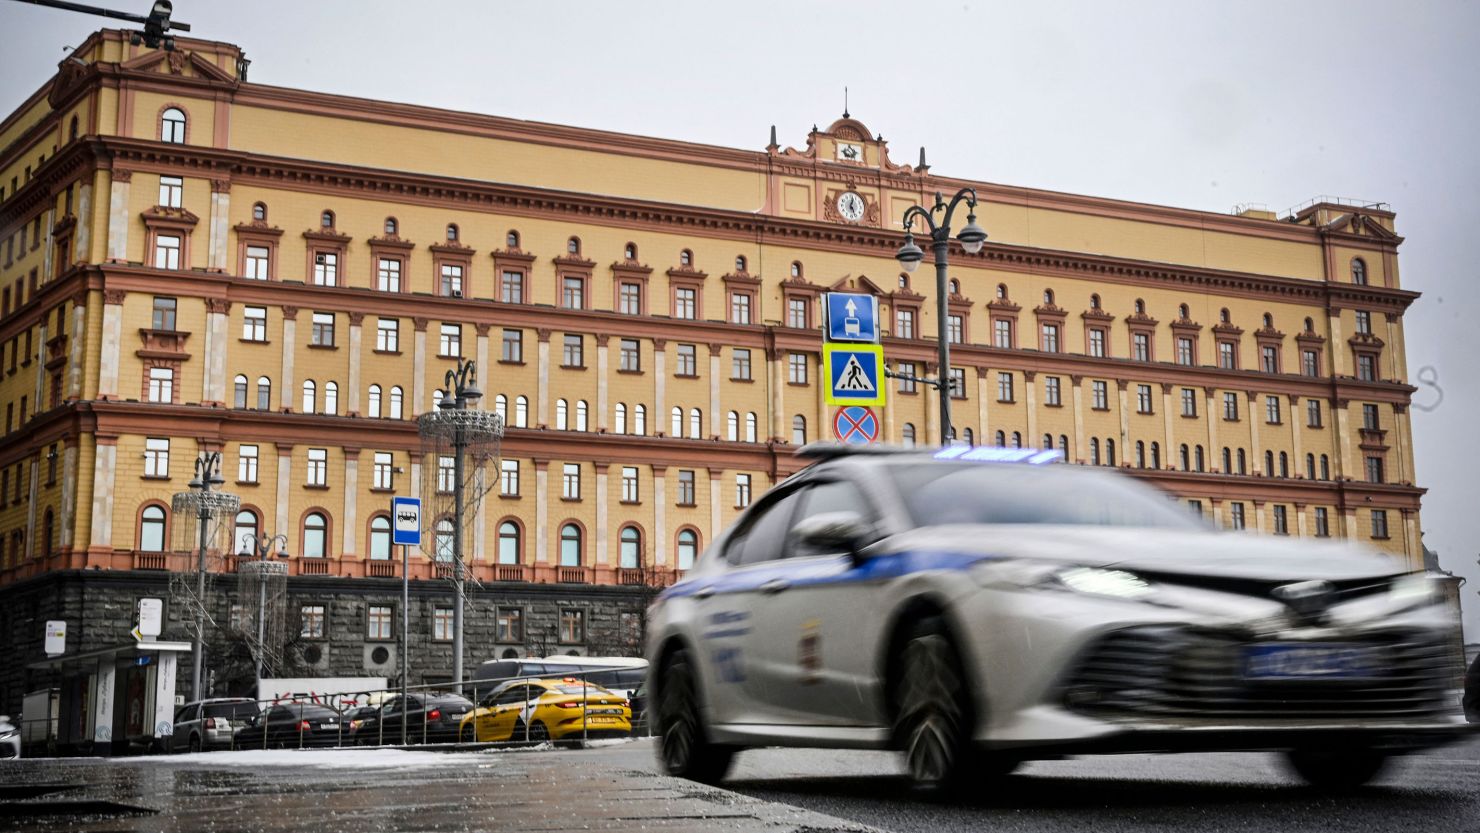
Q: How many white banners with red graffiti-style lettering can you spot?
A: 1